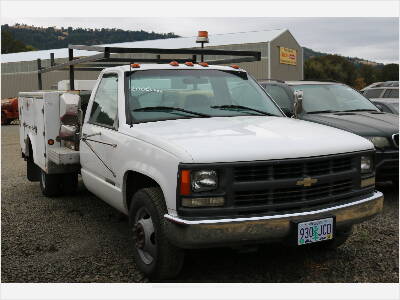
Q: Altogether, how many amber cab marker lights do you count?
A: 5